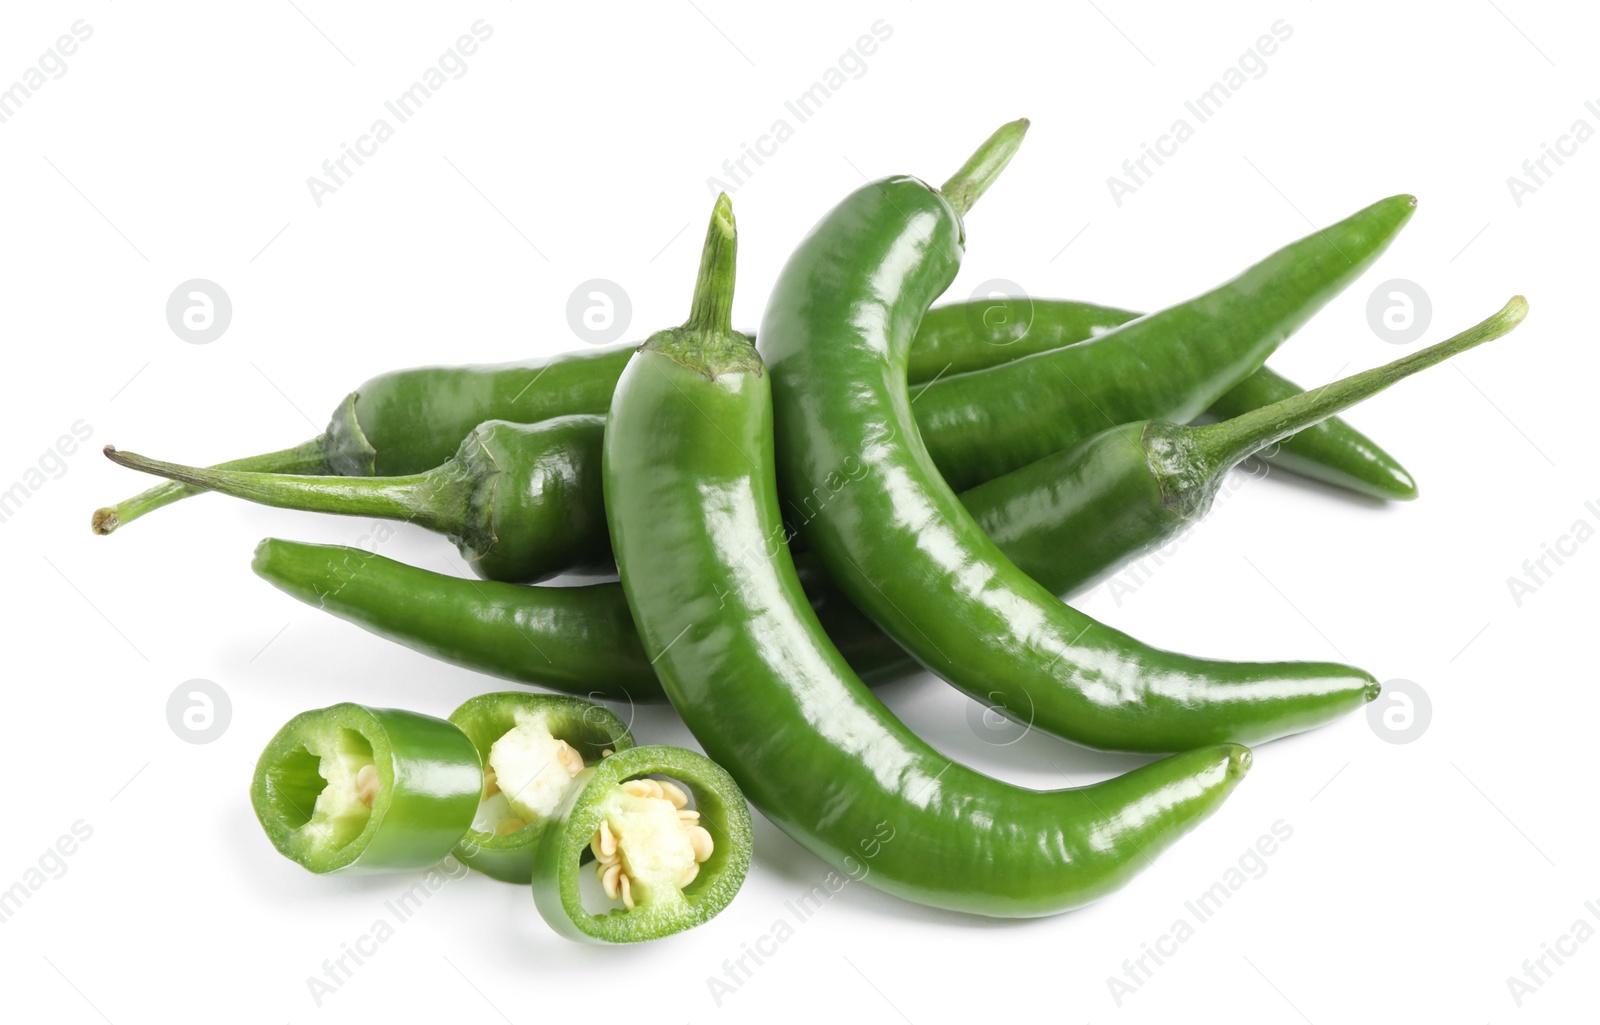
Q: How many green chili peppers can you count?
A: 5